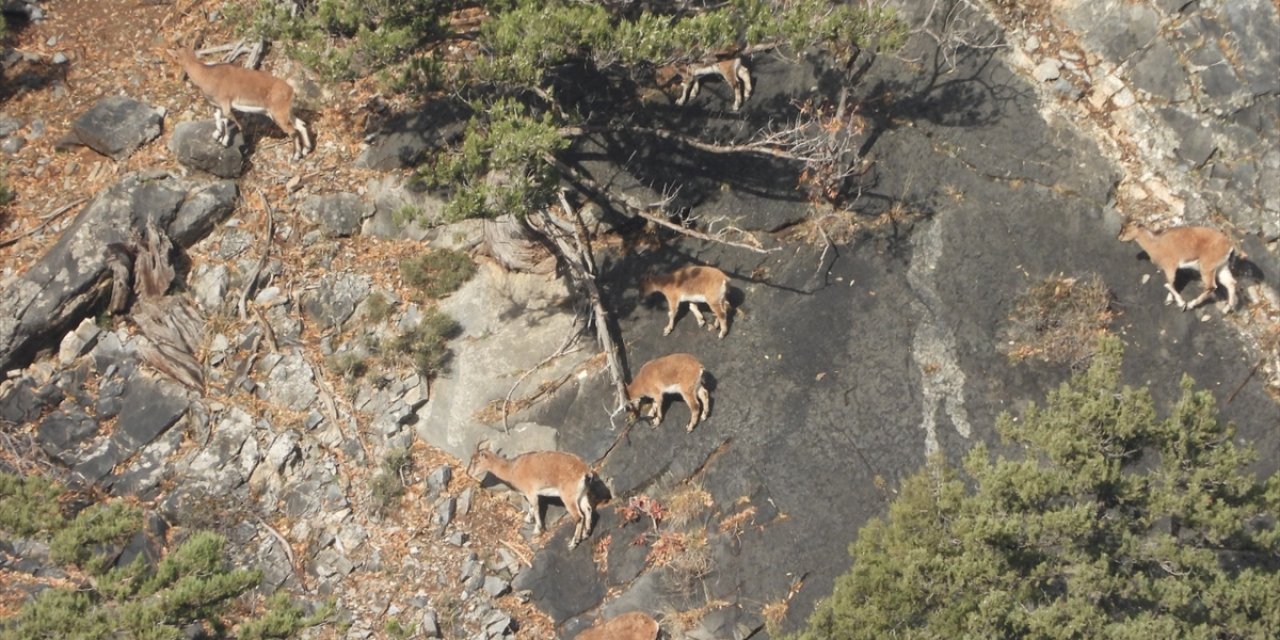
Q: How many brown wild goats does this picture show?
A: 7